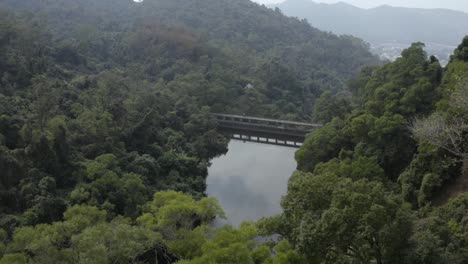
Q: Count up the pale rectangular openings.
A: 8